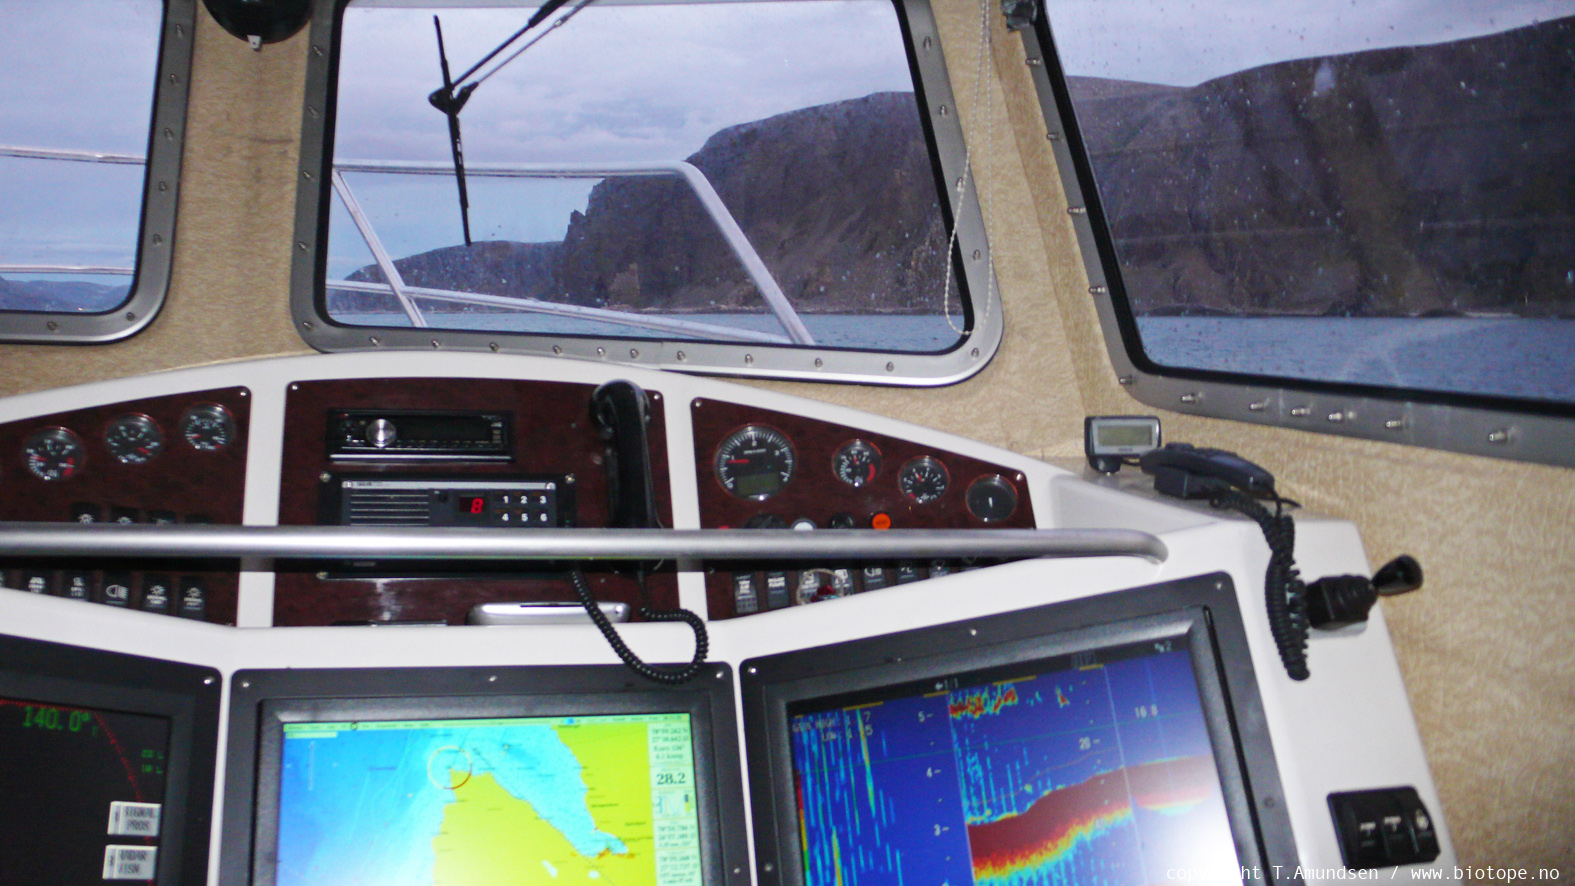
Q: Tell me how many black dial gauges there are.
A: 7